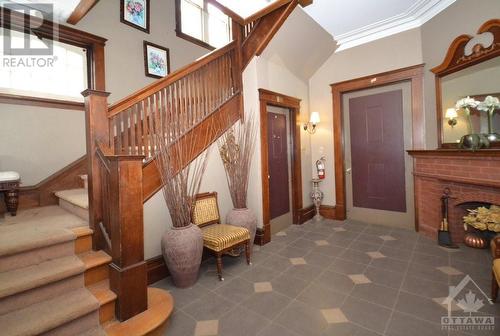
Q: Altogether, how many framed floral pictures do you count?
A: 2